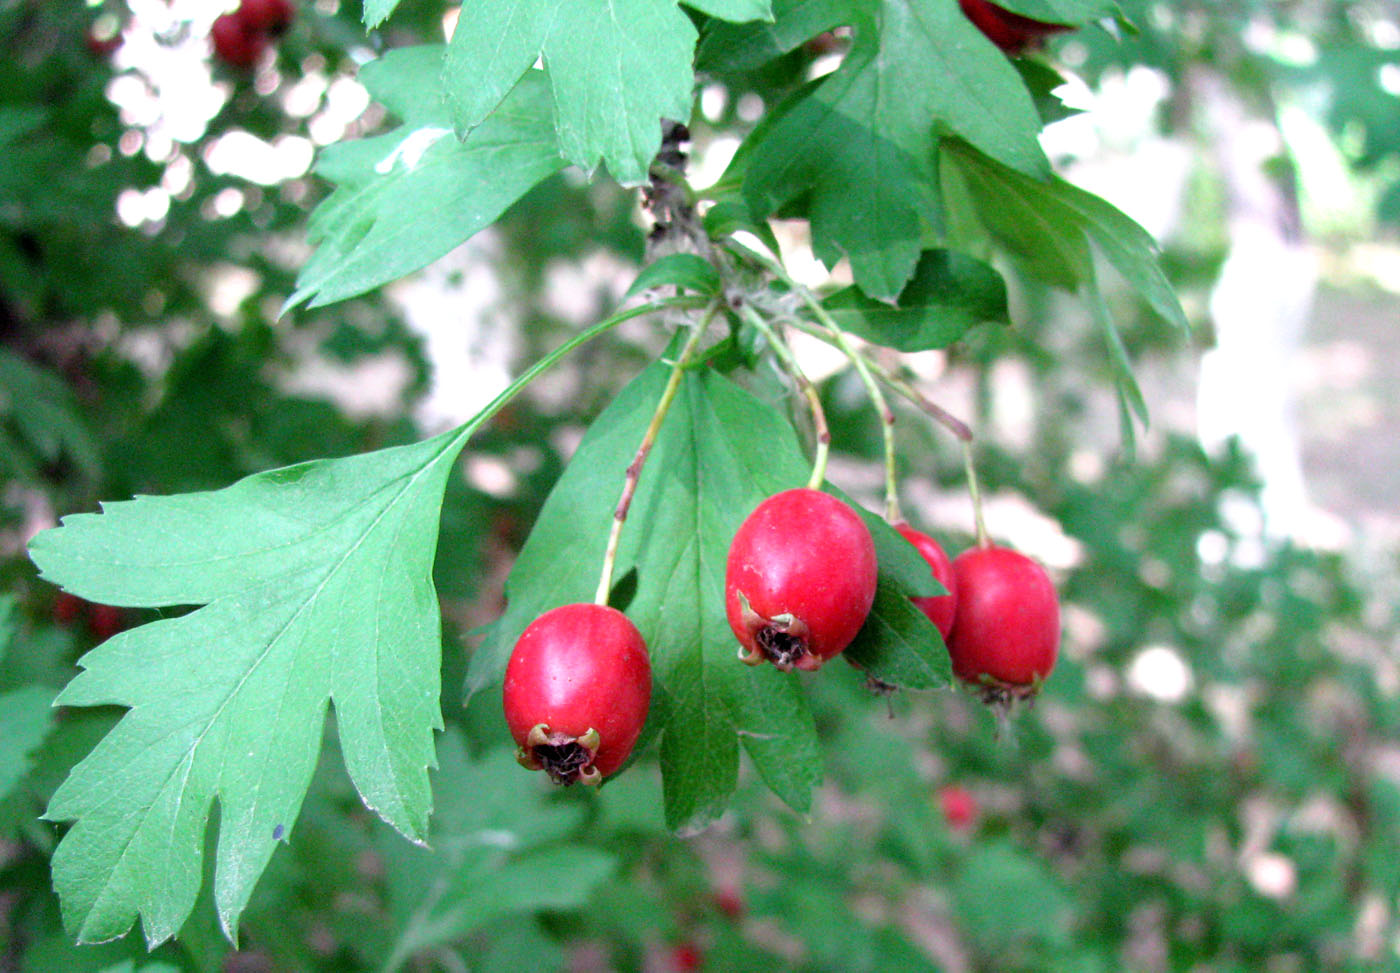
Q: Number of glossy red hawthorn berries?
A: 4